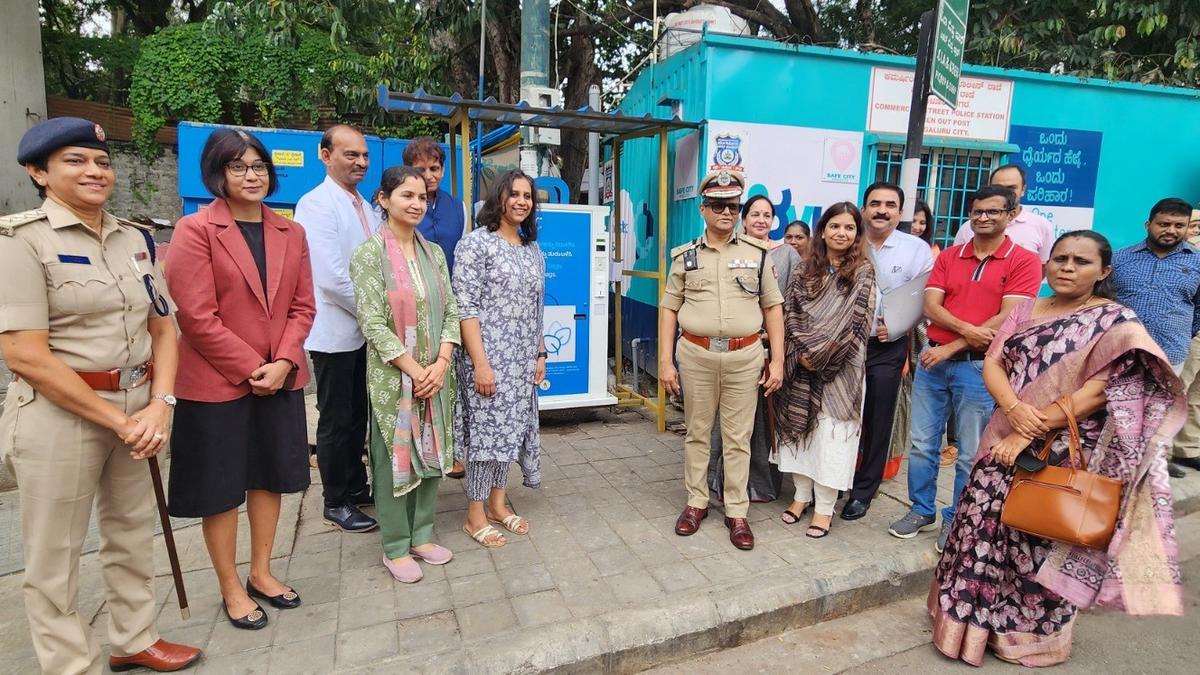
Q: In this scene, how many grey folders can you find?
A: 1